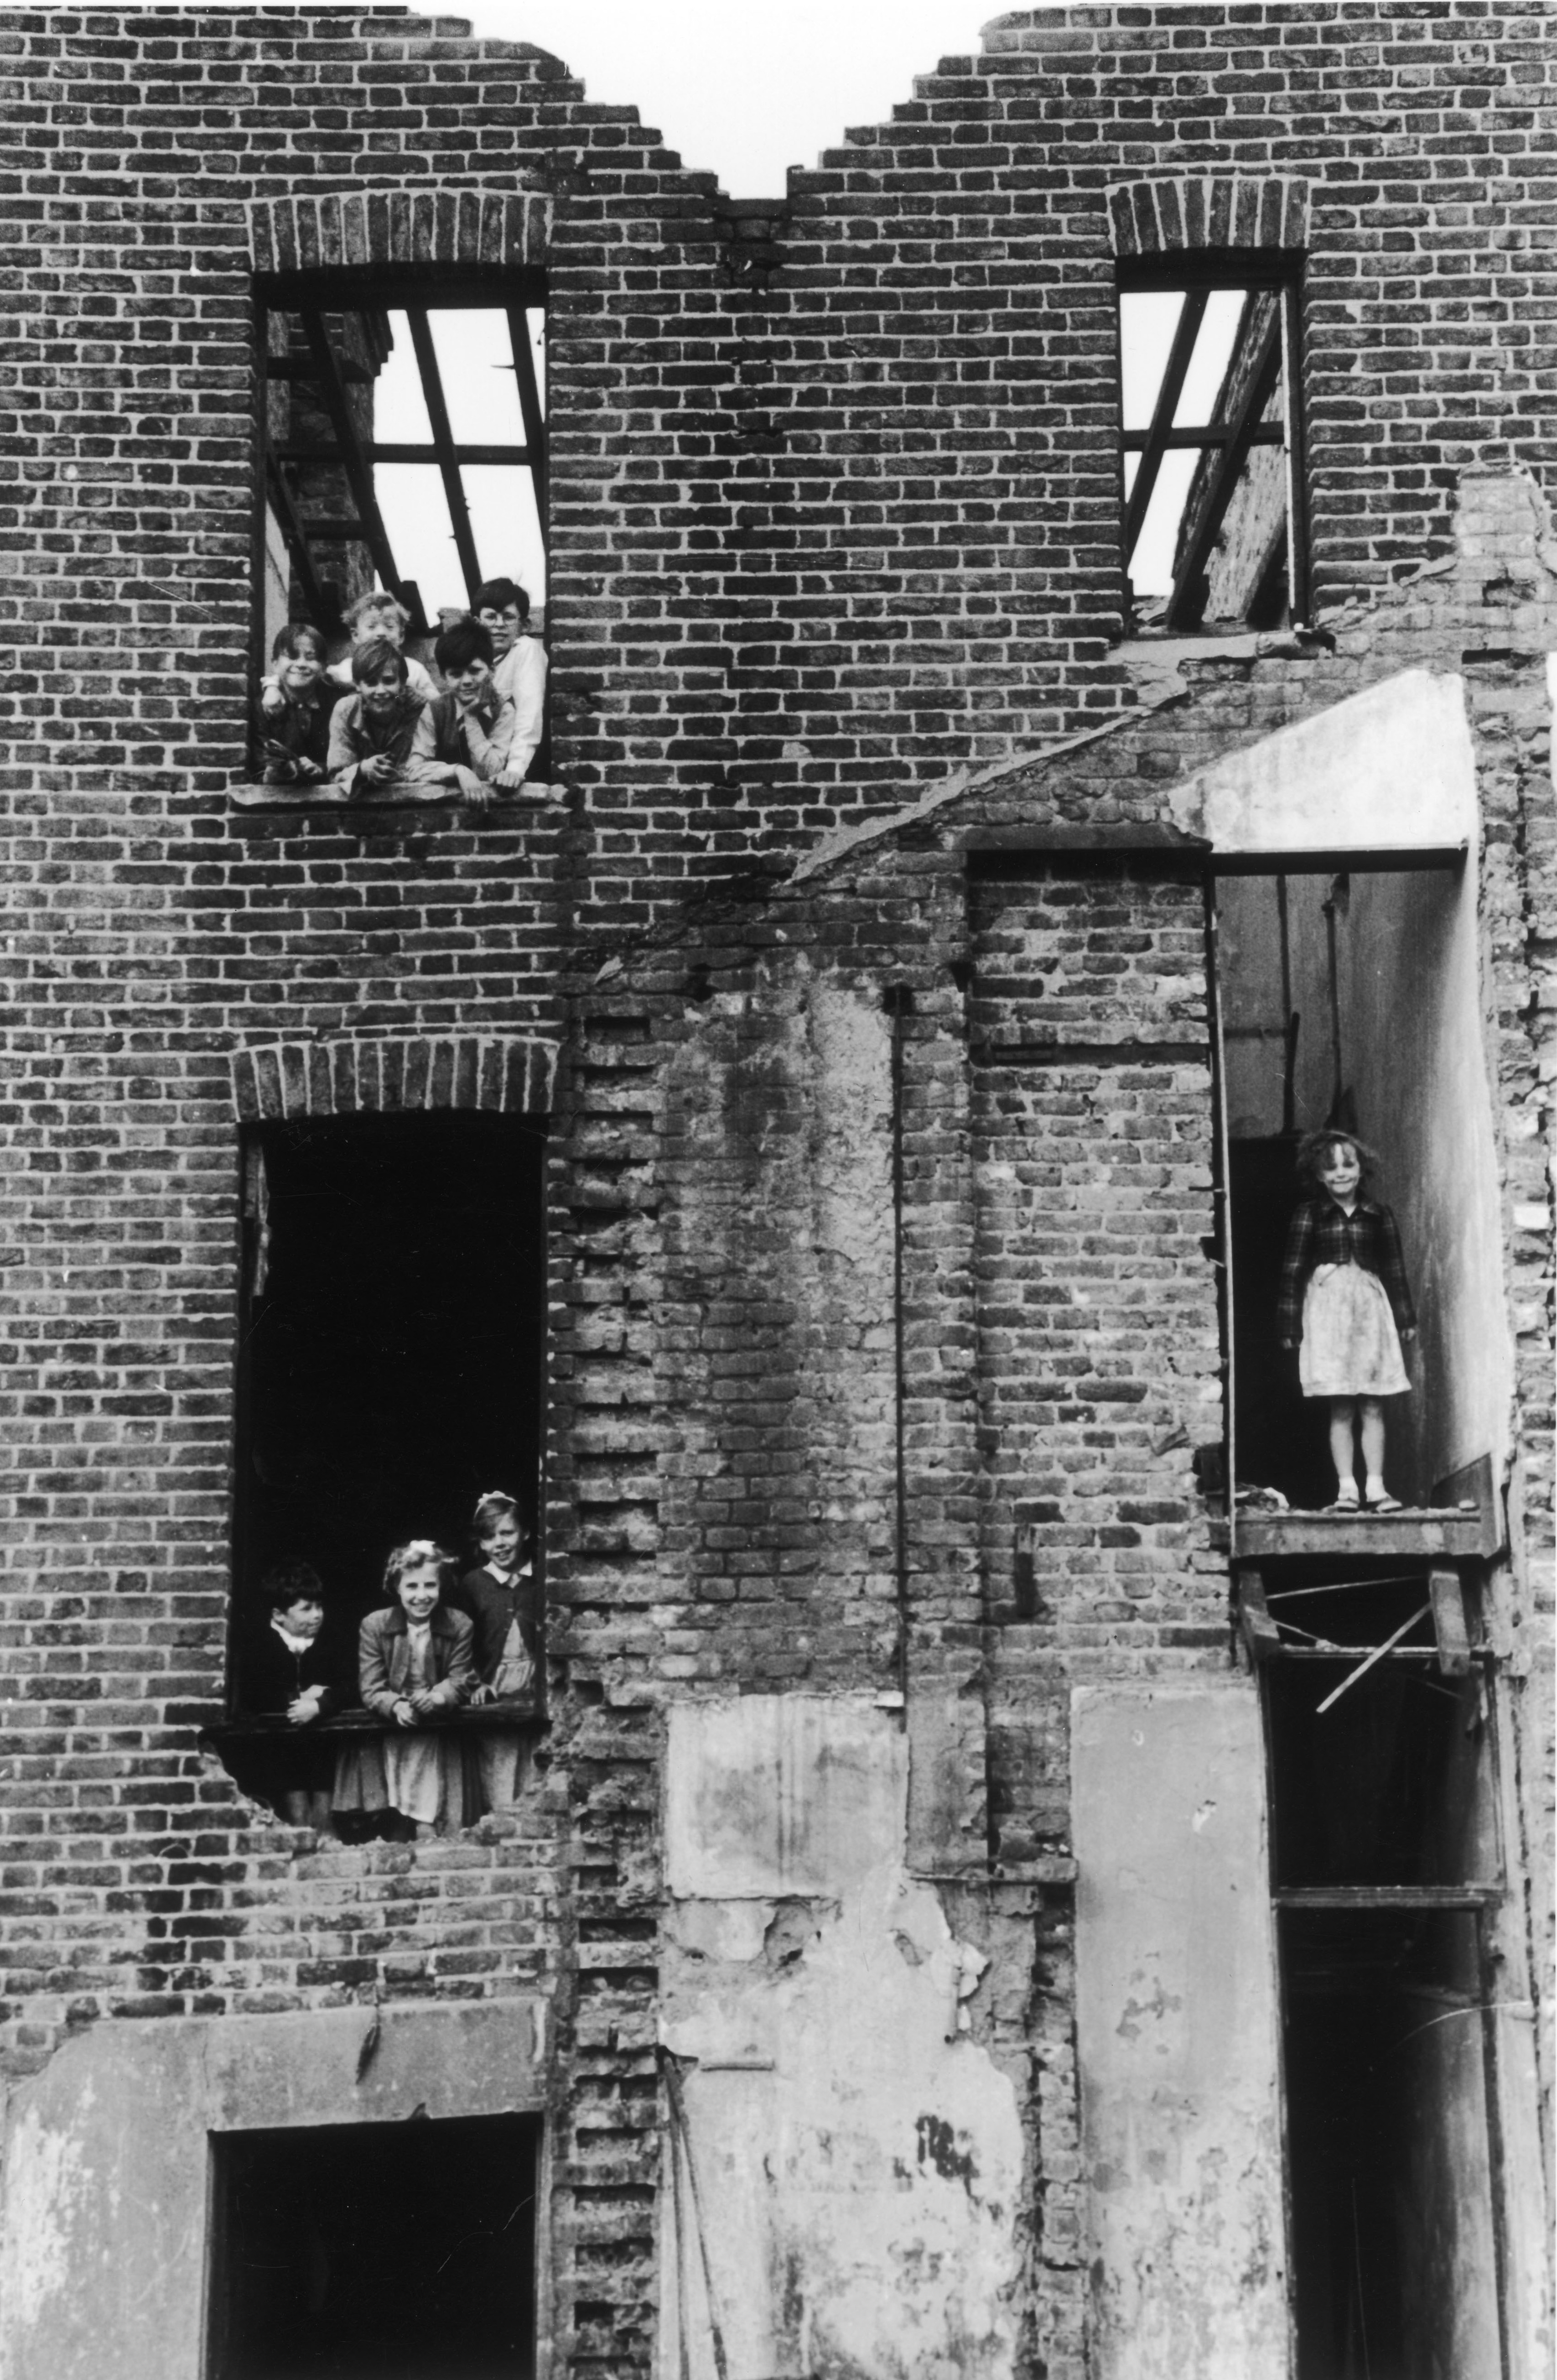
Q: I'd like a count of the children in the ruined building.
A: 9